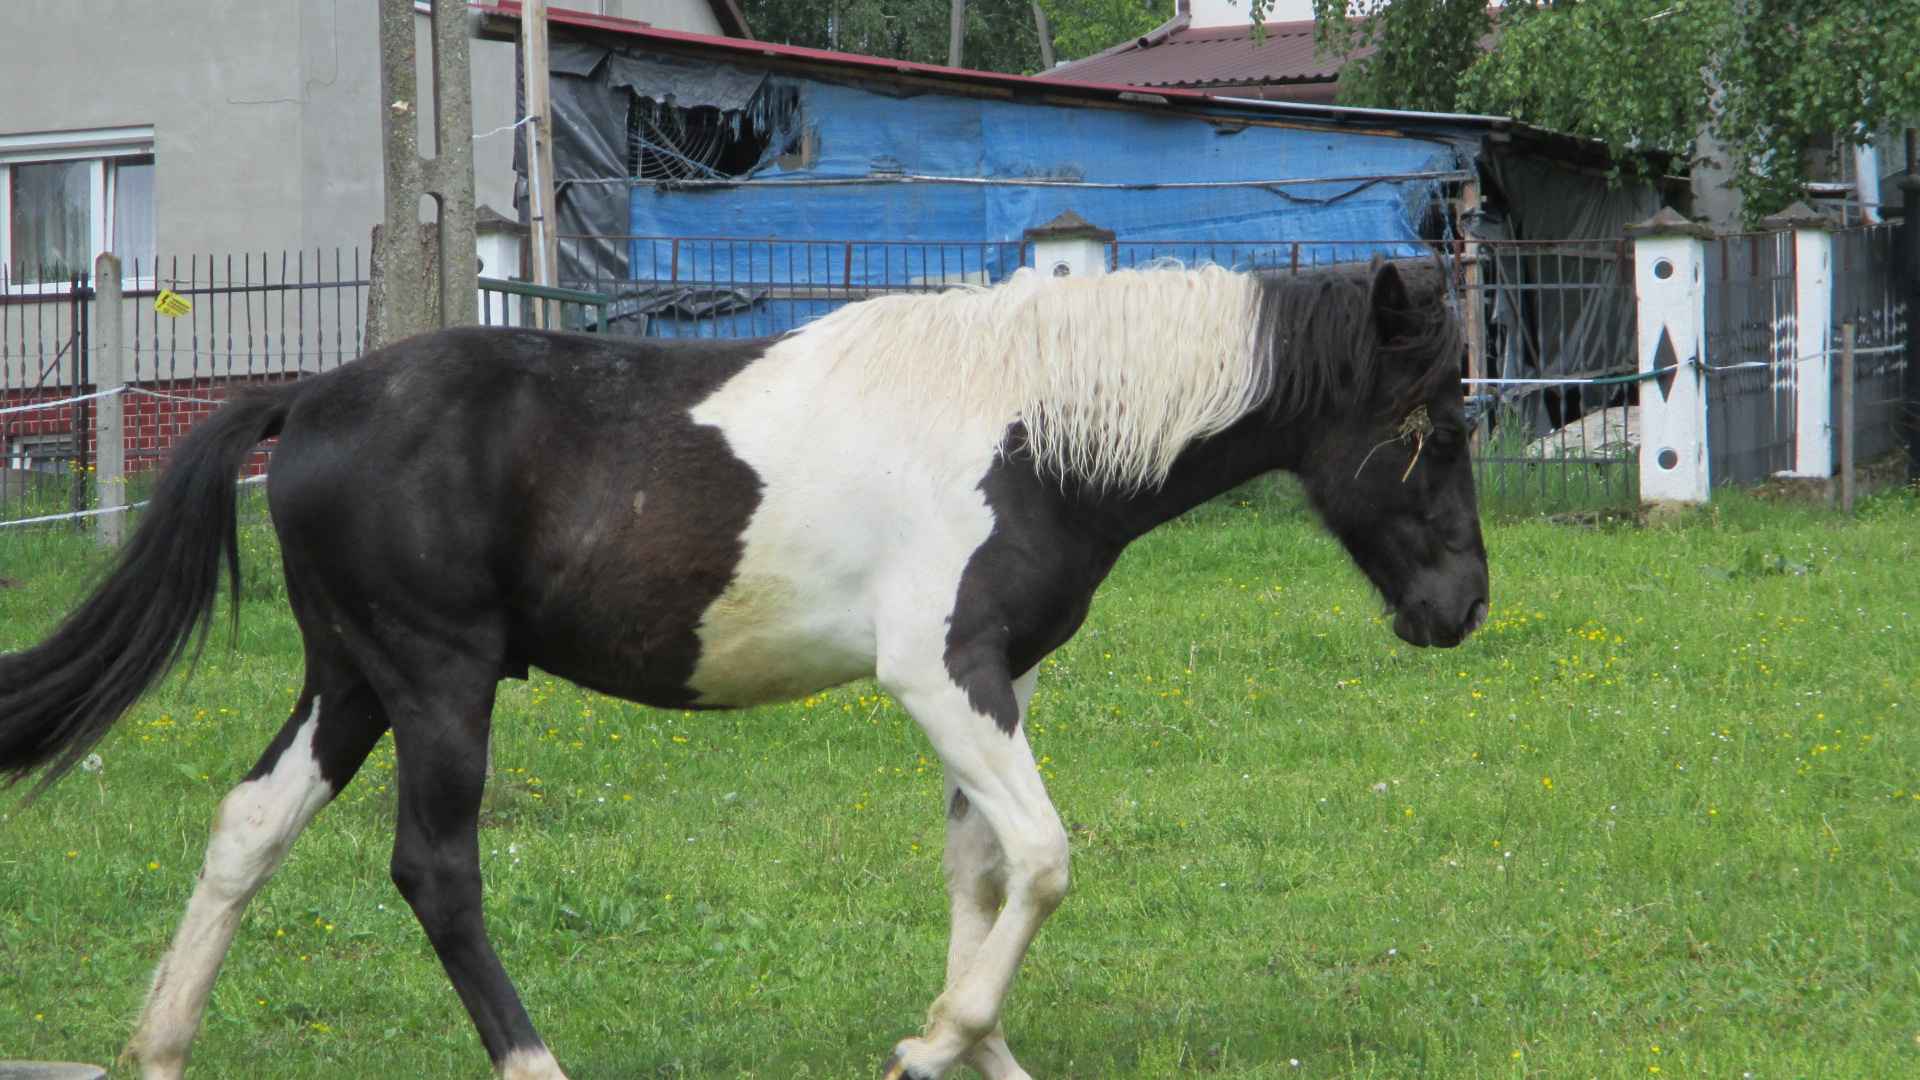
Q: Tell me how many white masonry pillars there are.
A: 4